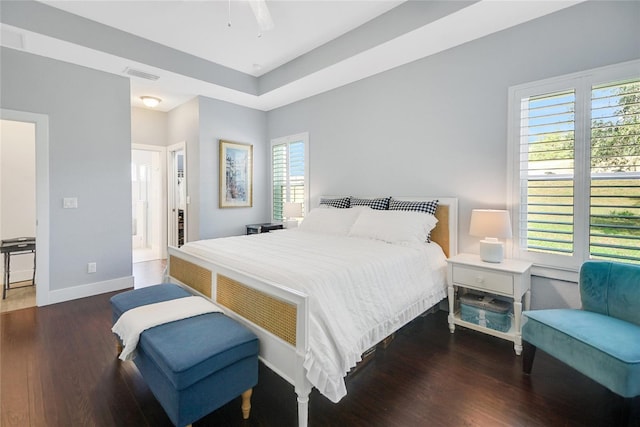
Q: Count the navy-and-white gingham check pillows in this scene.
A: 3